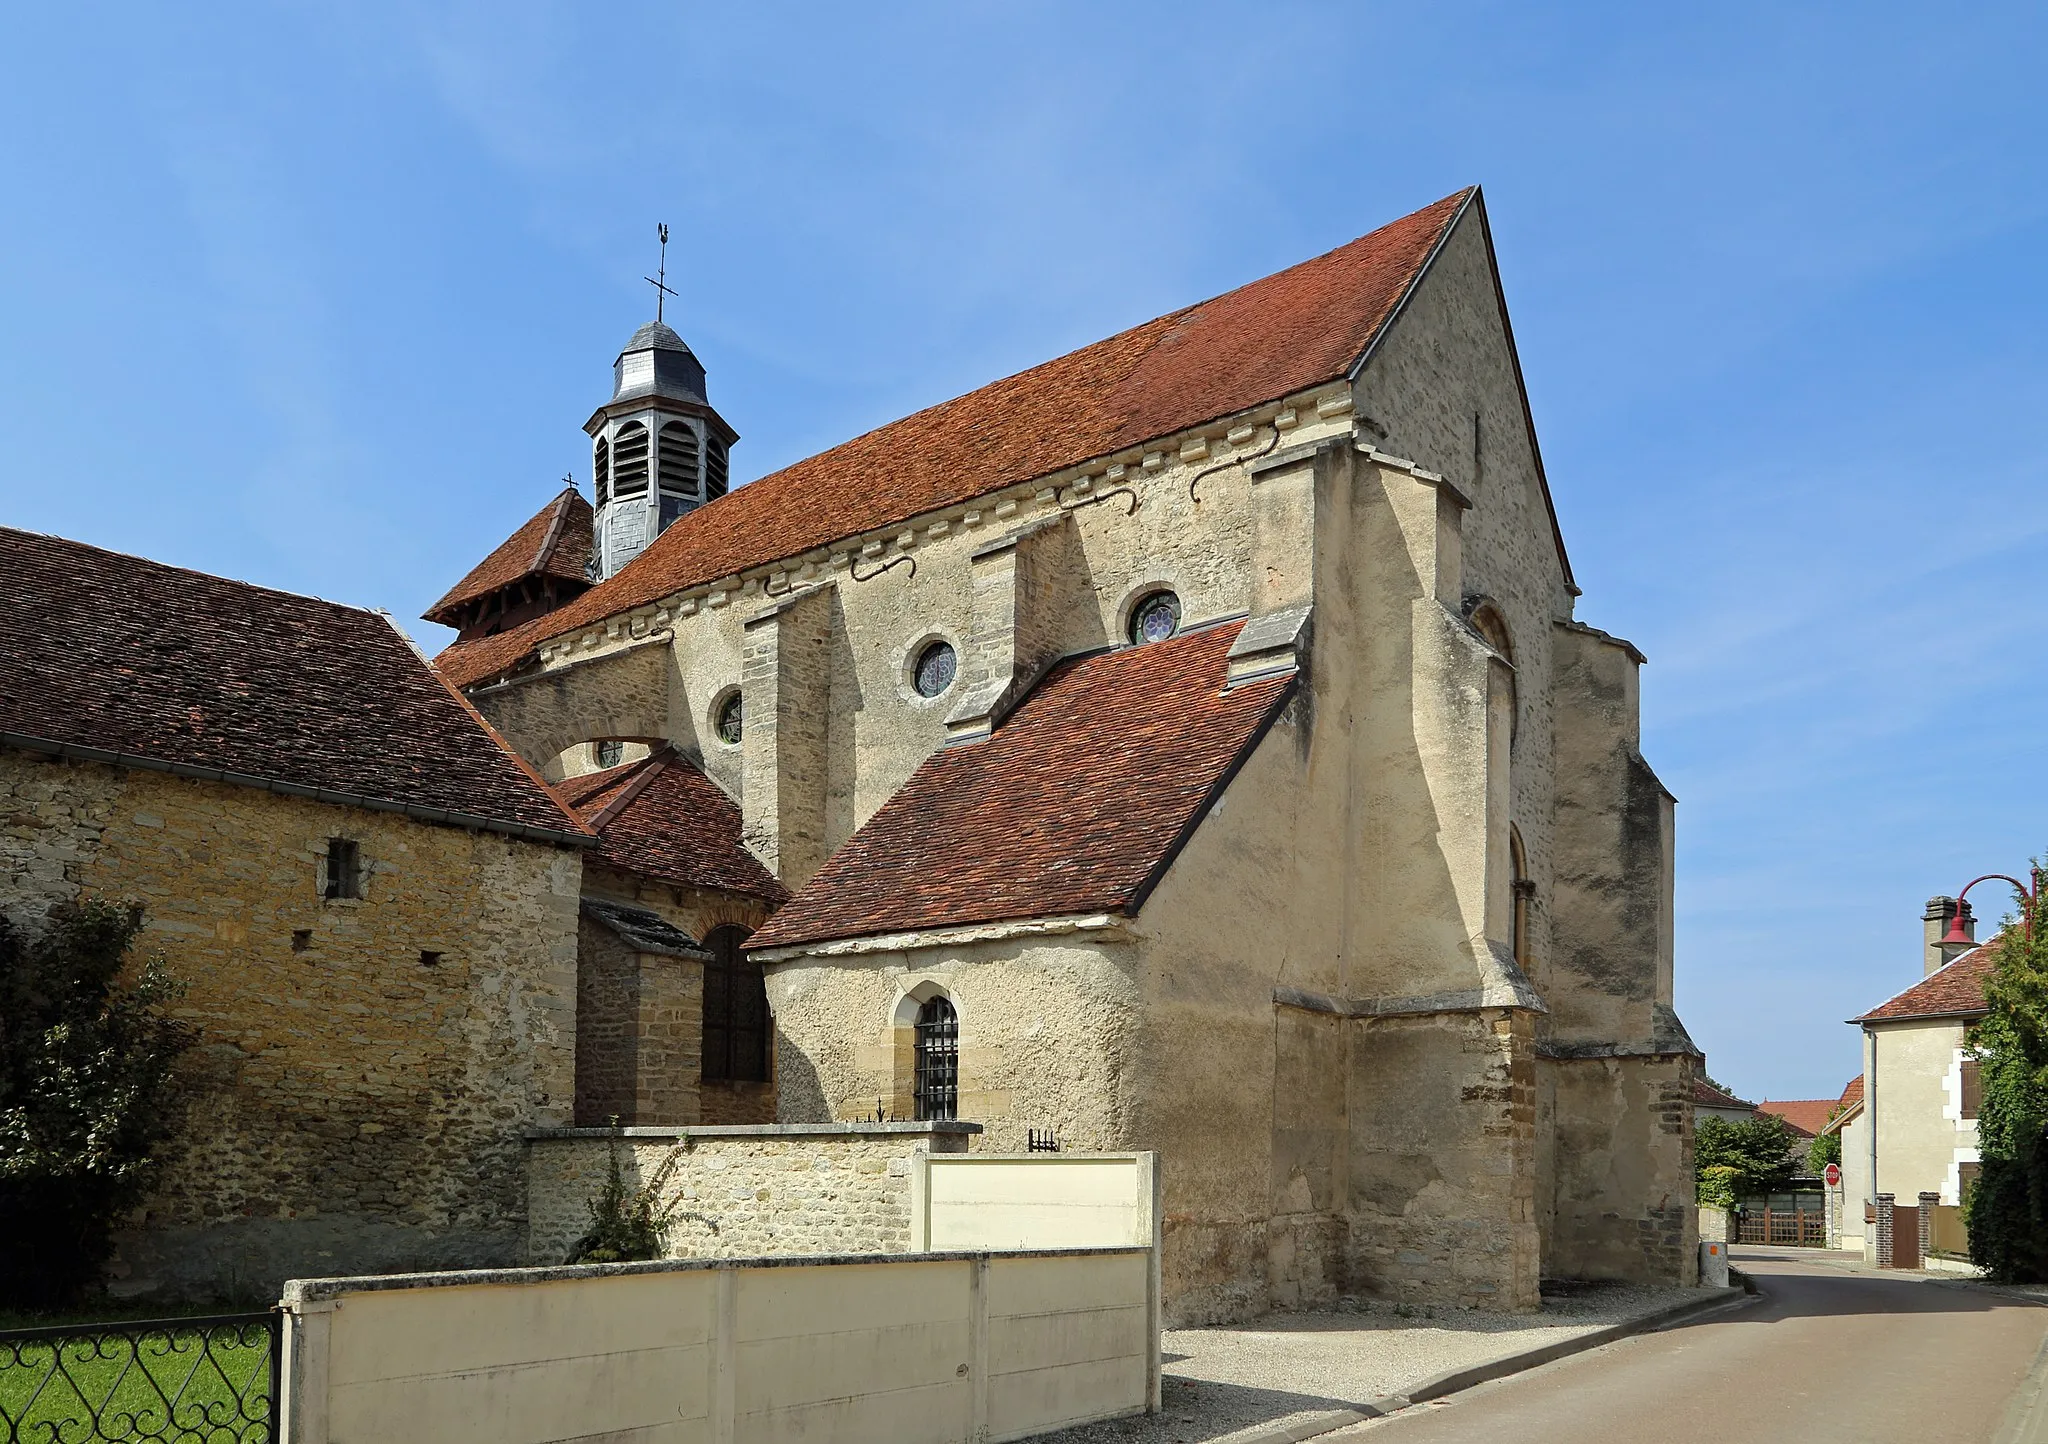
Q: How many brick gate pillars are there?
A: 2